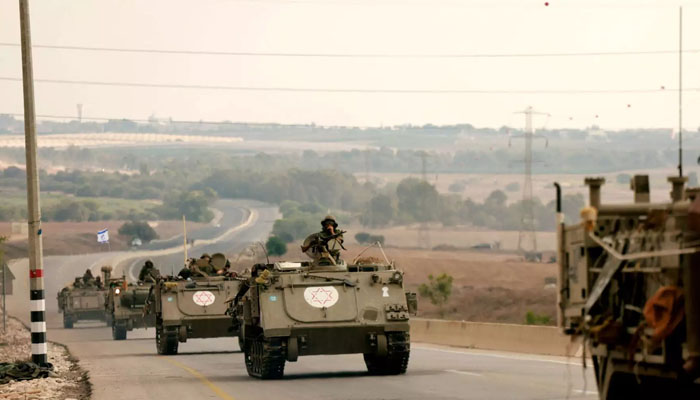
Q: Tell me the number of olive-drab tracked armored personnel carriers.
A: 4